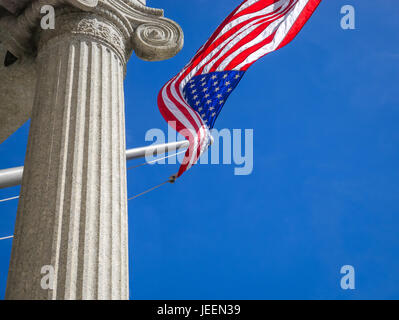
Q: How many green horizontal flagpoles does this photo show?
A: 0